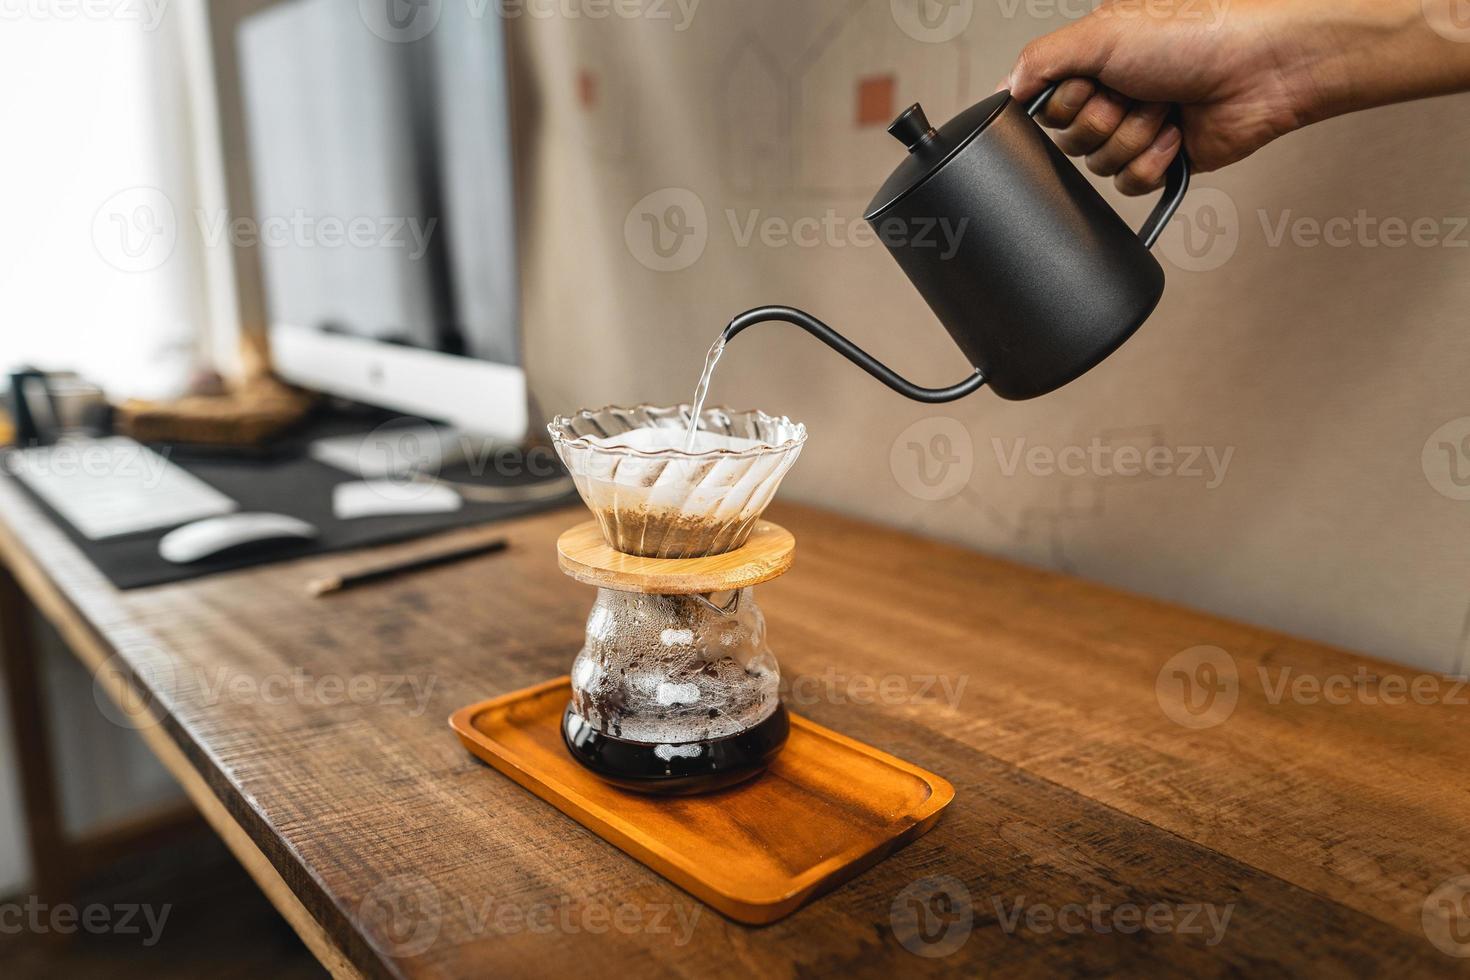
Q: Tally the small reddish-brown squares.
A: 2